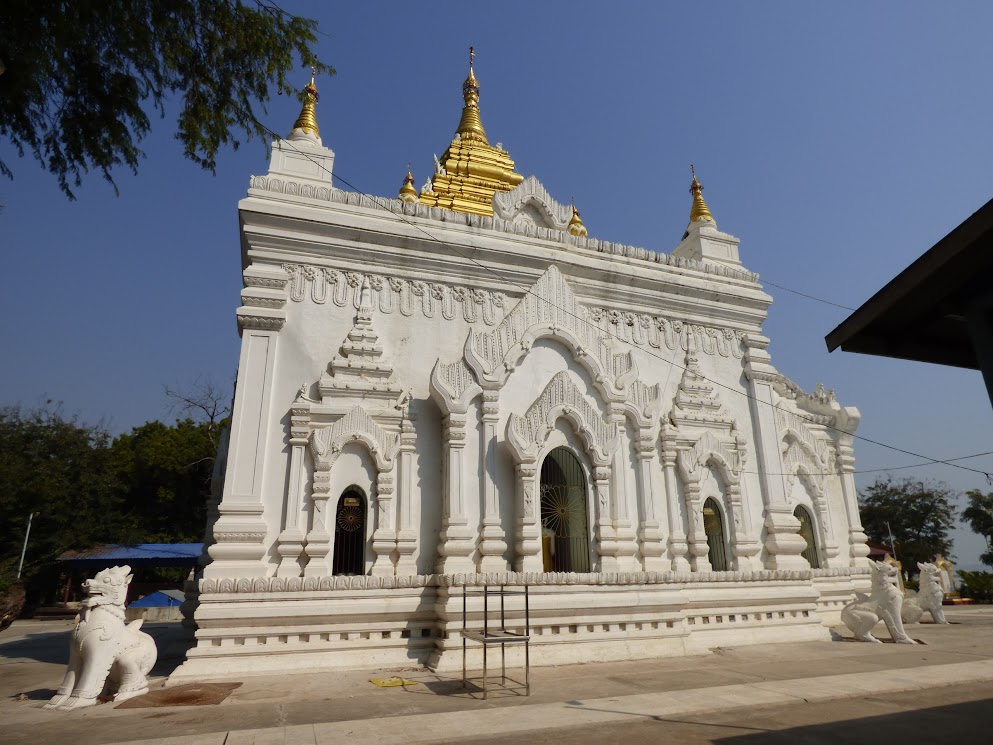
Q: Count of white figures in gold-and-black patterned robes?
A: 0